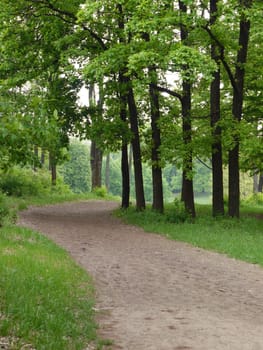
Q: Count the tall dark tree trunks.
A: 6